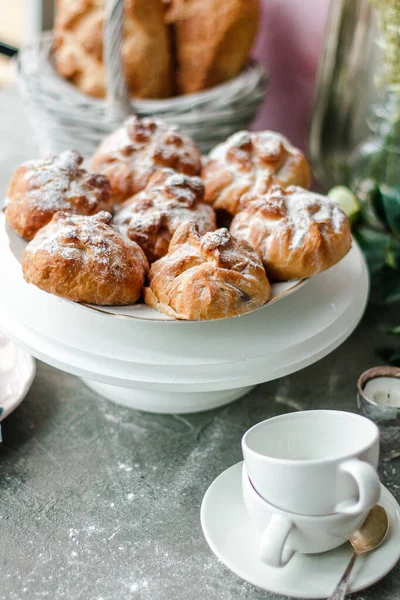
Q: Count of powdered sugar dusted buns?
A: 7